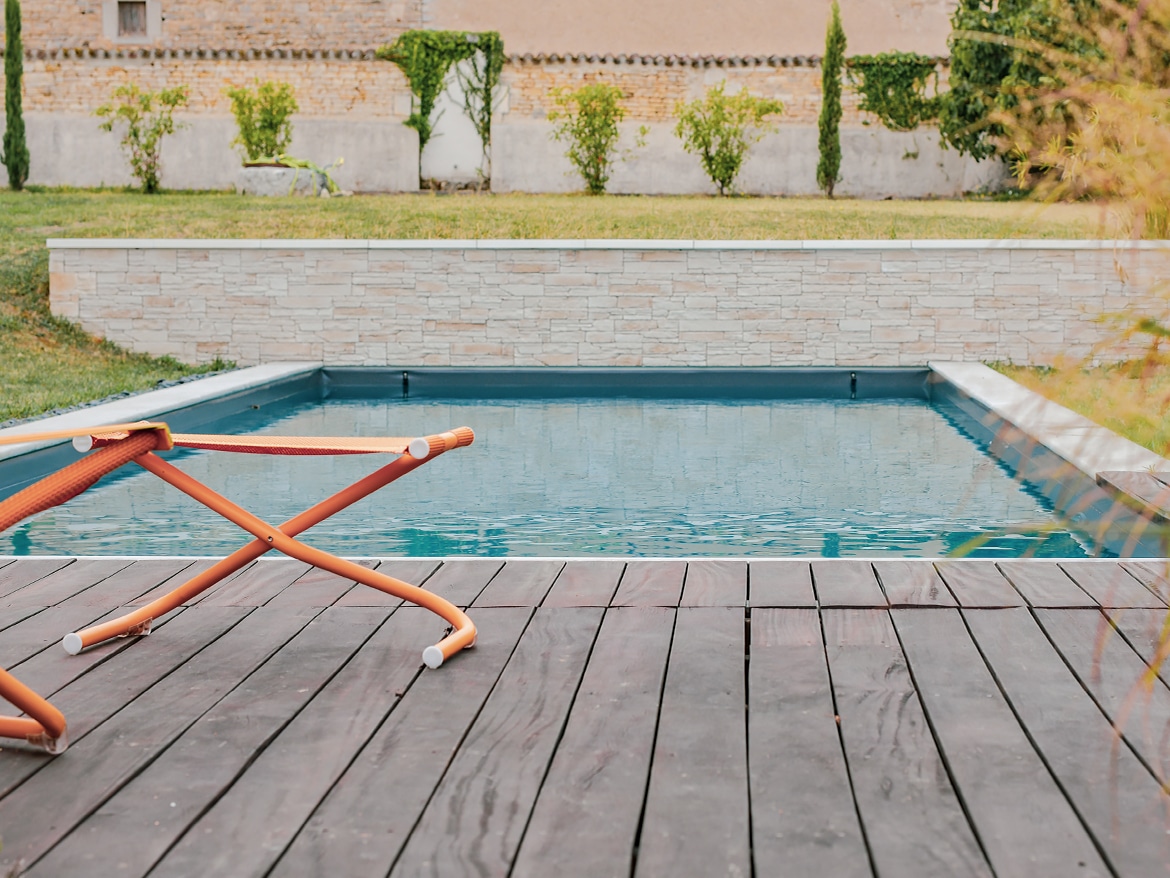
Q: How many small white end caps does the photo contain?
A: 4